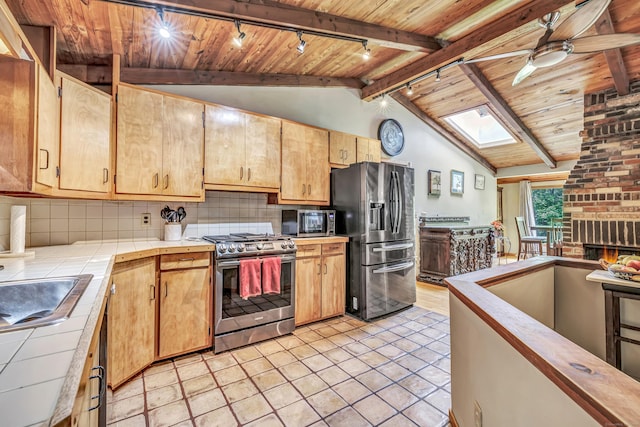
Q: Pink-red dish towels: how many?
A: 2